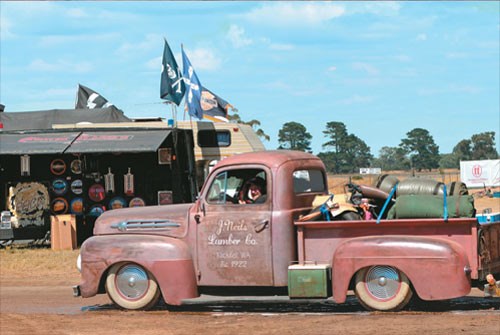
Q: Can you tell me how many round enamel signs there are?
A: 10